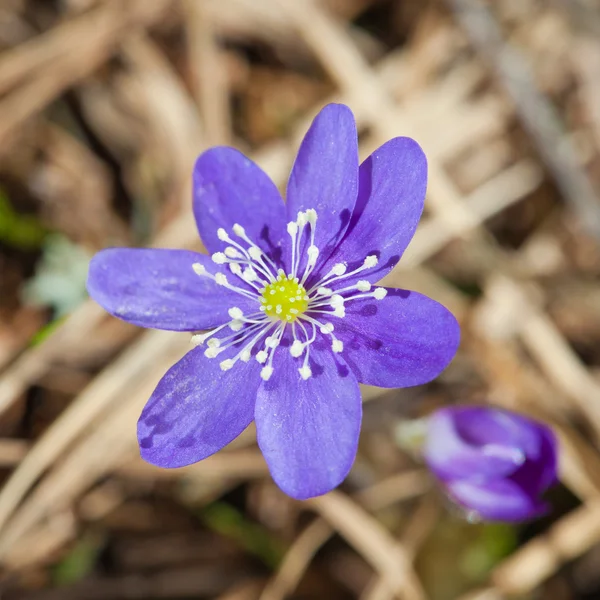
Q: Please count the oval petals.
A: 7